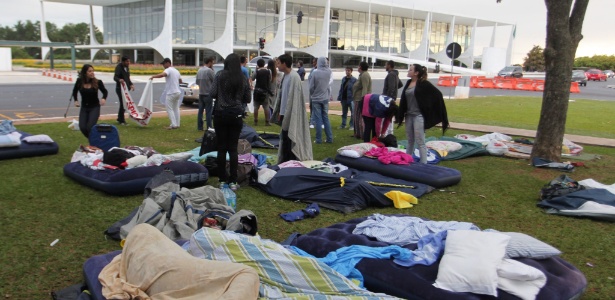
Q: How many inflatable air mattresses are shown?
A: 5